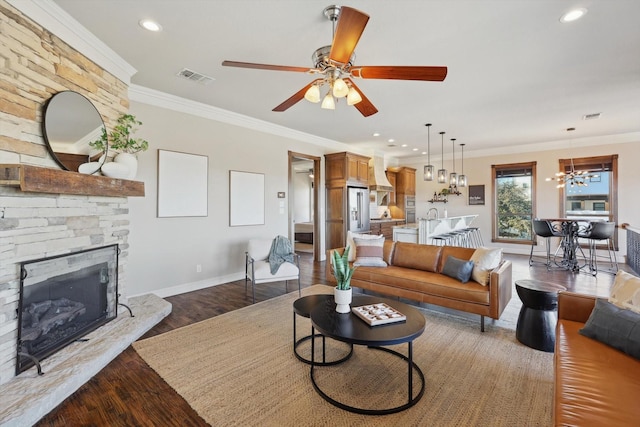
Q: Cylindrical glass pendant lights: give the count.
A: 4